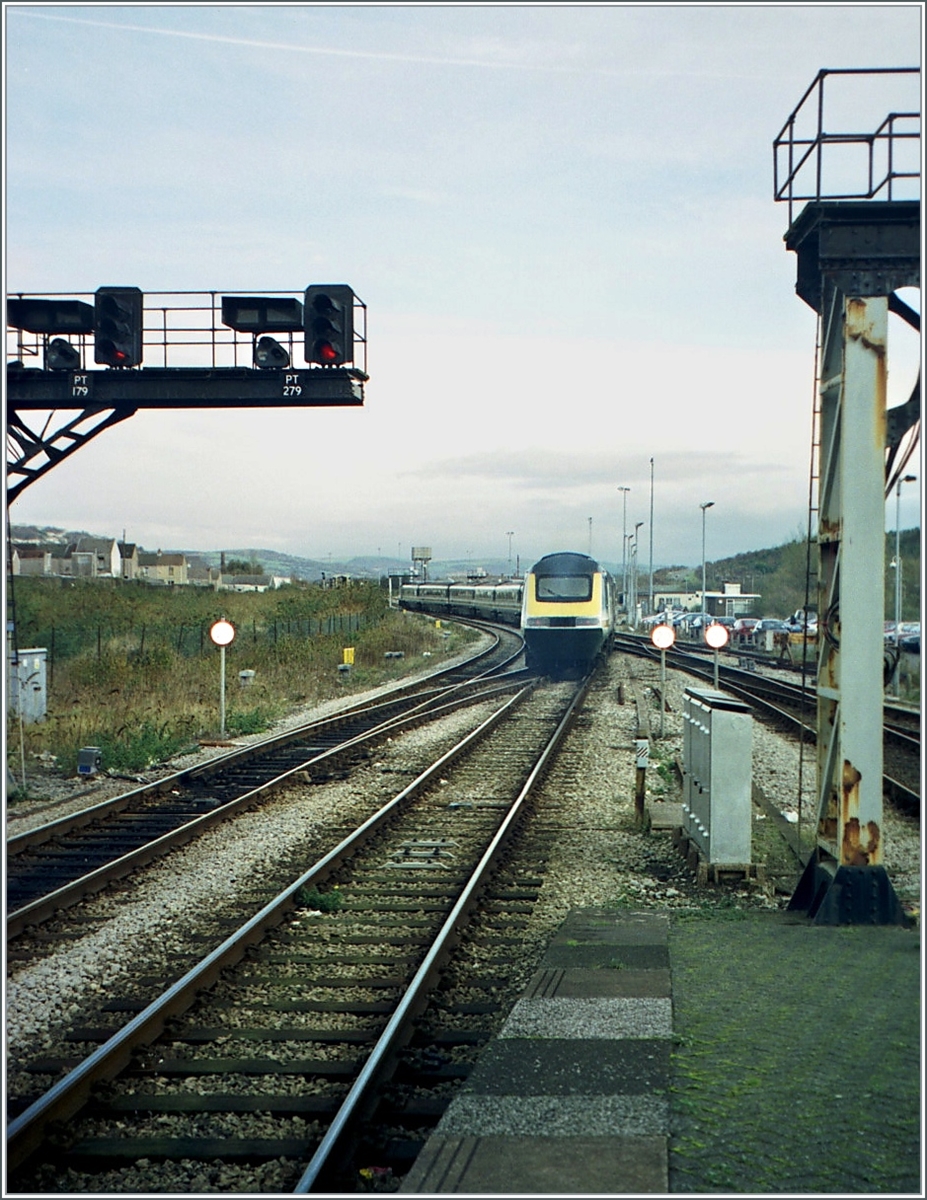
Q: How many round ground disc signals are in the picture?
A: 3